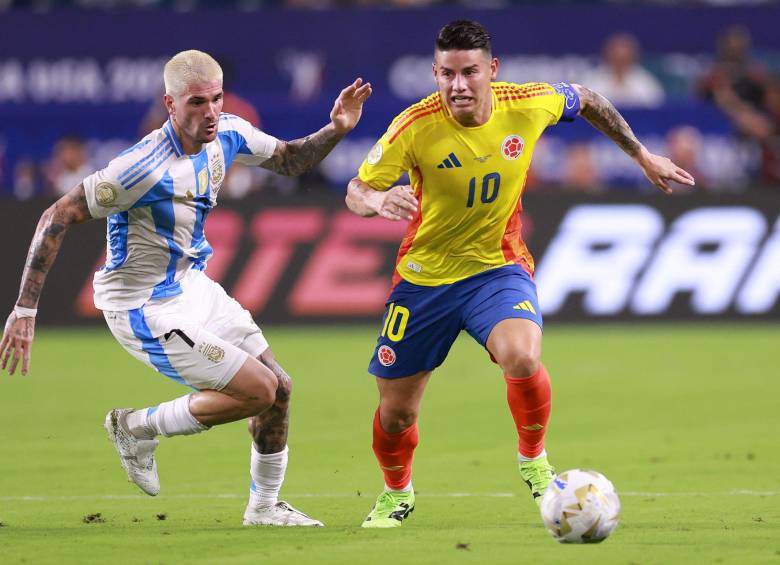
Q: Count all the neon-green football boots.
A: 2